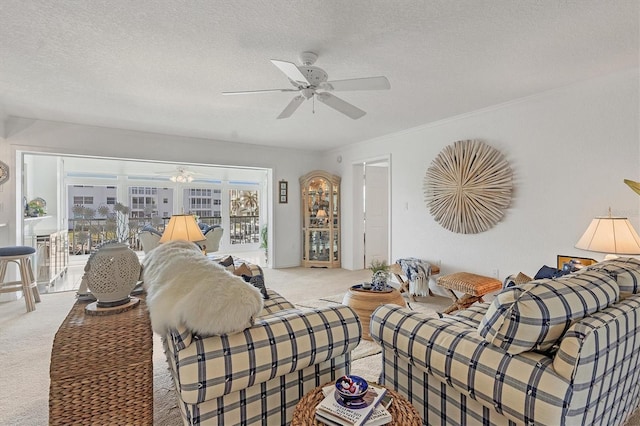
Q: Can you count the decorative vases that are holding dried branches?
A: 1